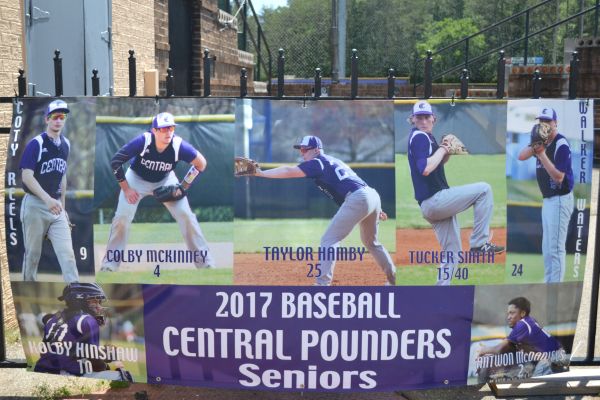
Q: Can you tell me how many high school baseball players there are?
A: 7